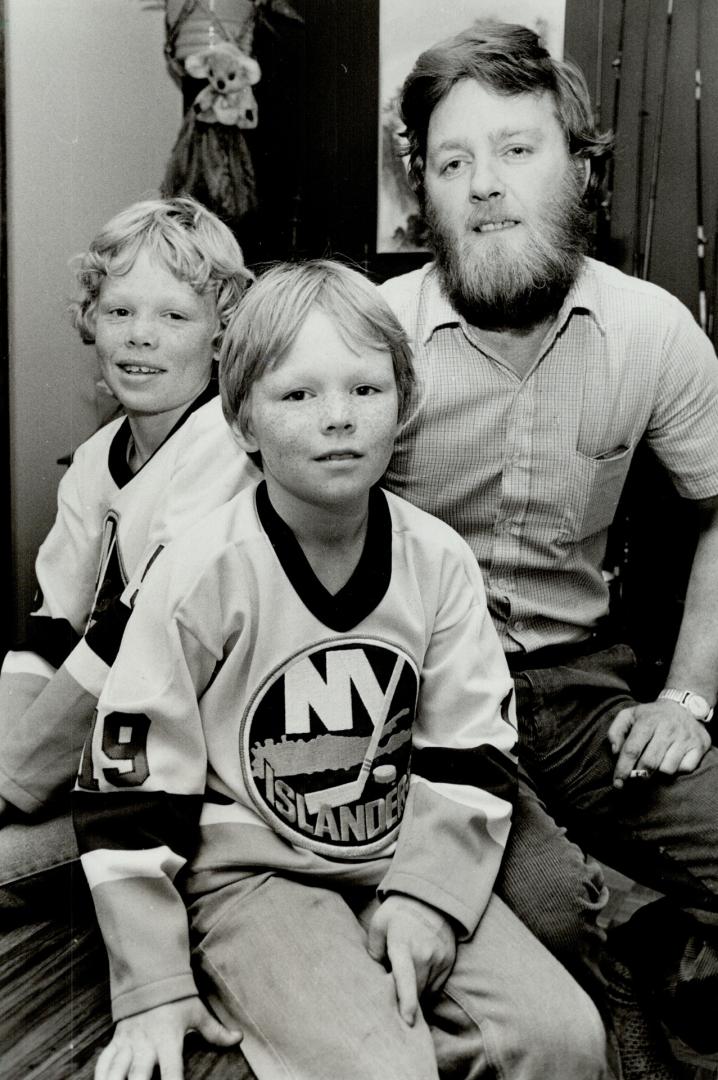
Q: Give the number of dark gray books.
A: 0